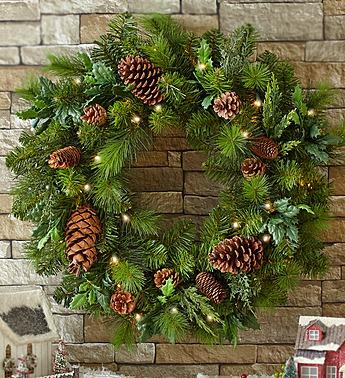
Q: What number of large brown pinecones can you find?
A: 3